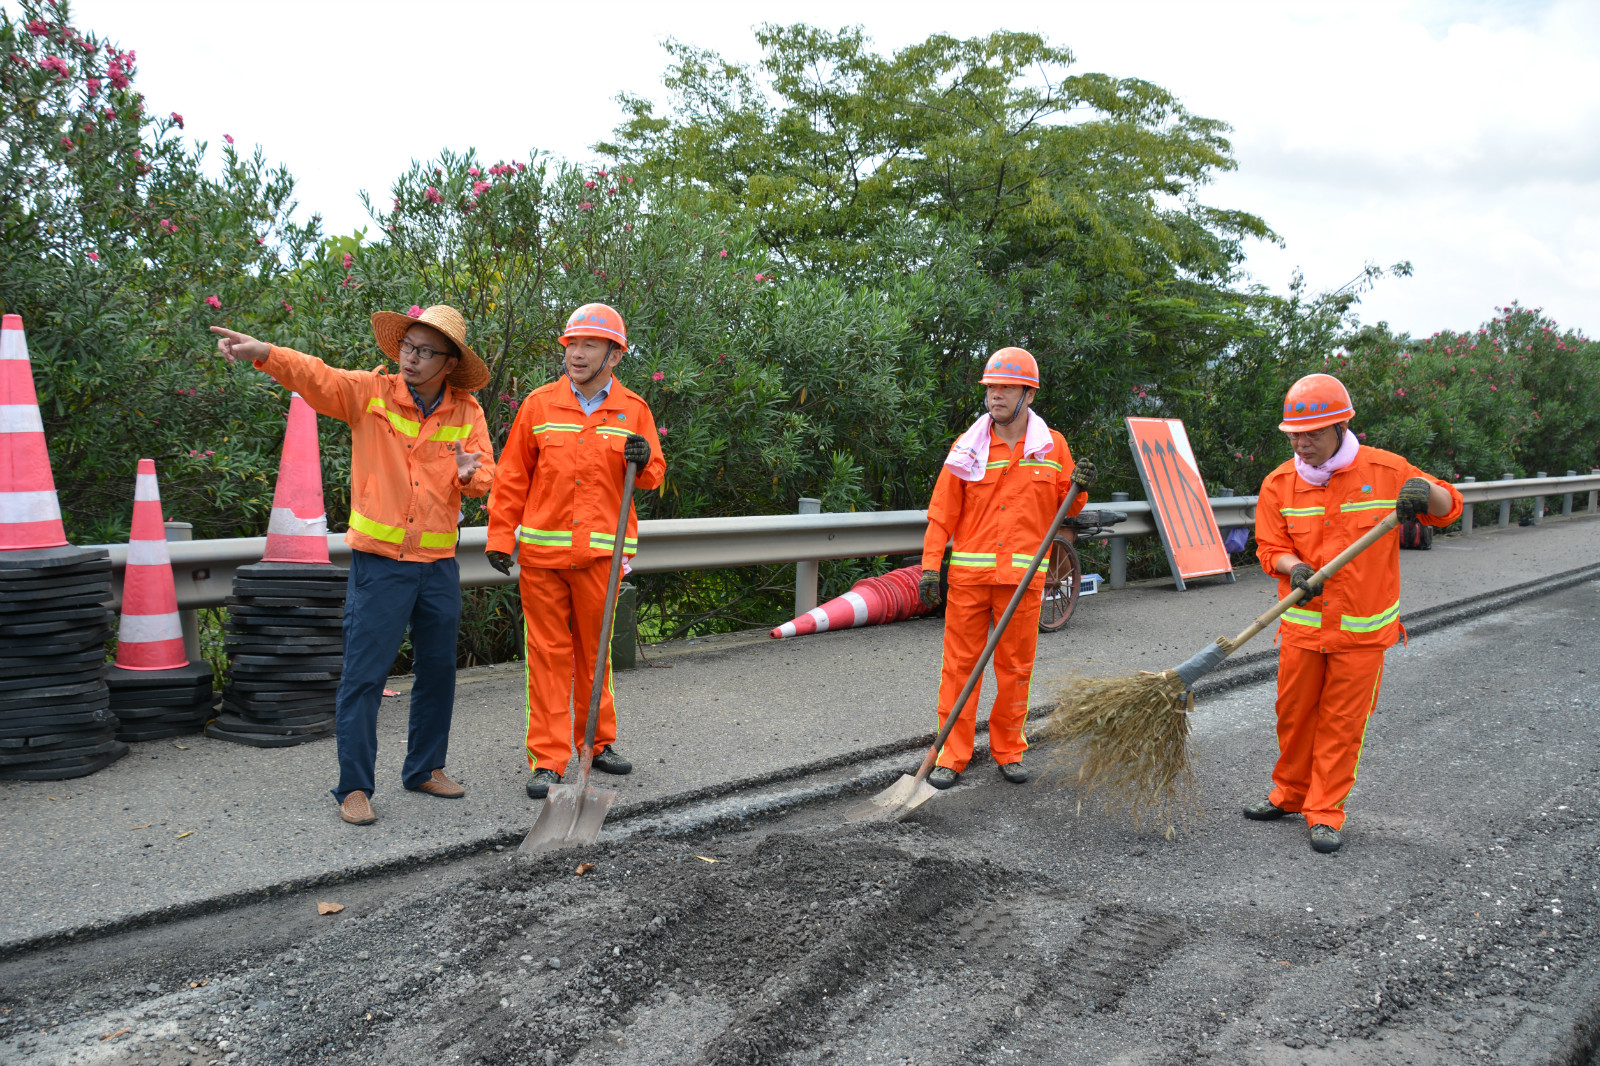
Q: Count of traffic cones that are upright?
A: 3